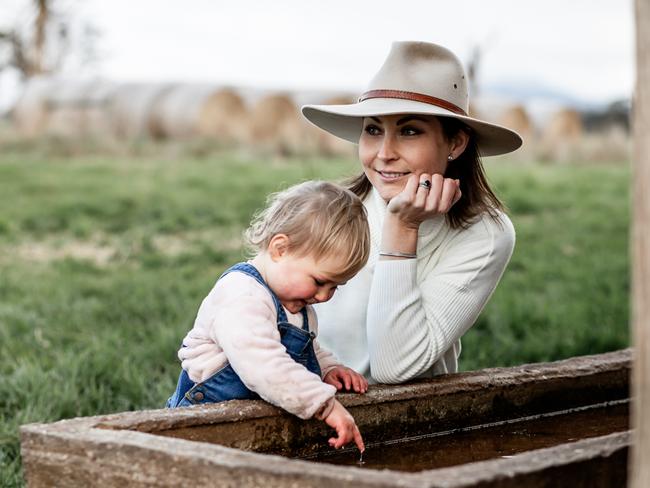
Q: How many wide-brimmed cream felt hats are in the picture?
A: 1